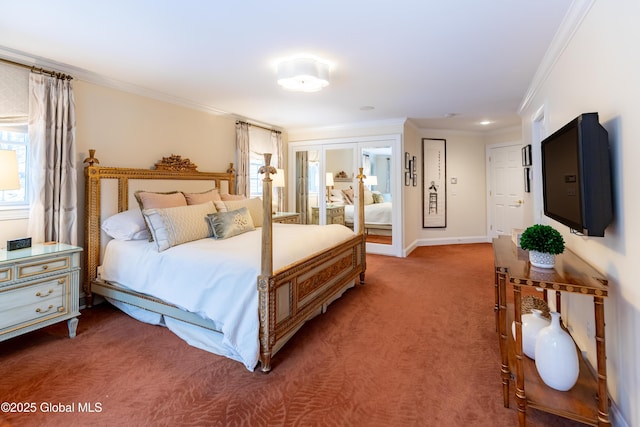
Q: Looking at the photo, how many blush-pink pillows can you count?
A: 3